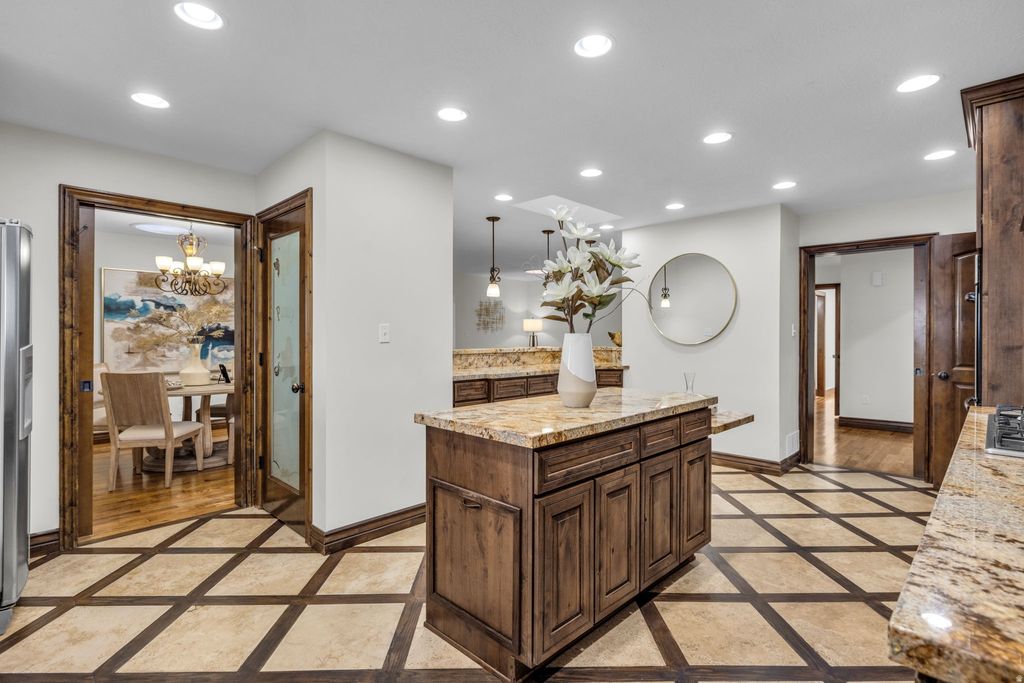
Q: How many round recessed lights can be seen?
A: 12